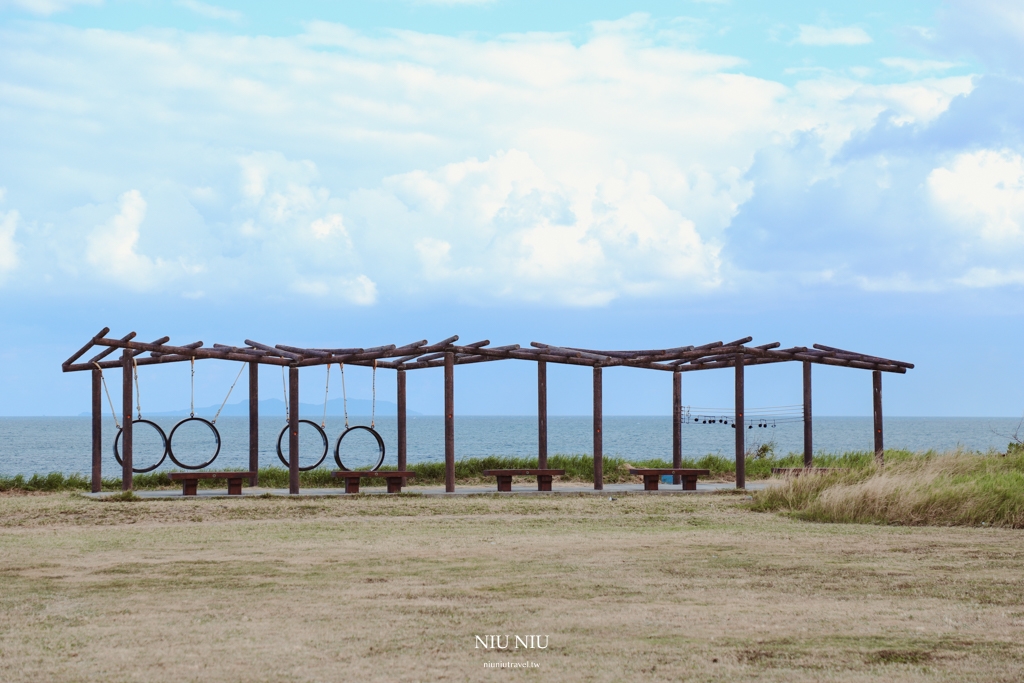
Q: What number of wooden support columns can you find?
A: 12